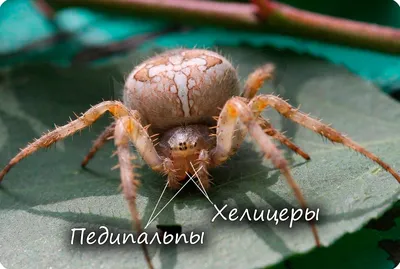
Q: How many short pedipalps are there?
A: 2